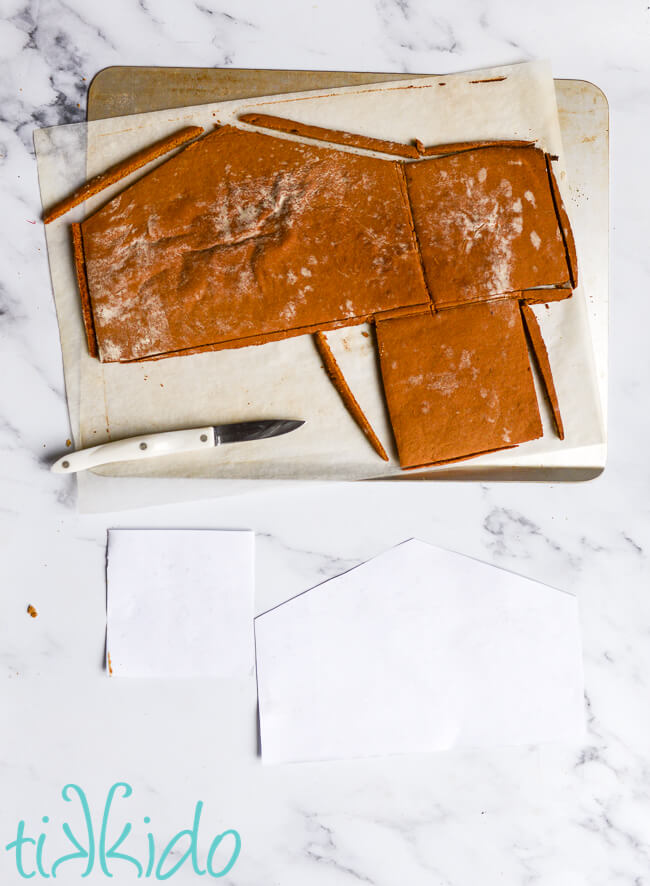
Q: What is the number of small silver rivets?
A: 3